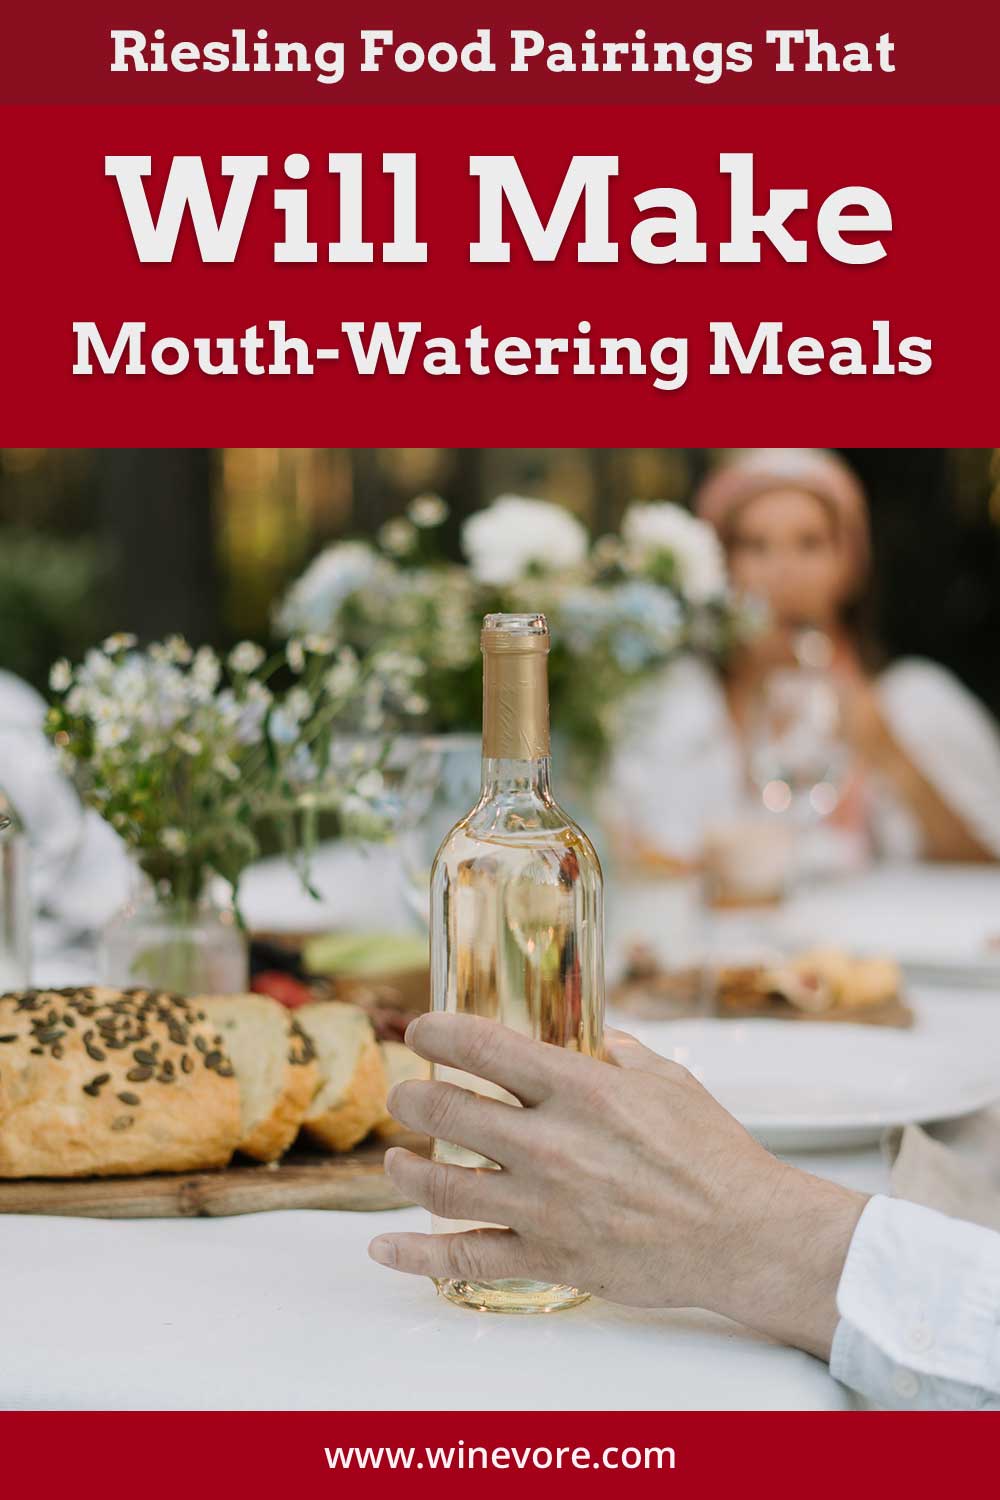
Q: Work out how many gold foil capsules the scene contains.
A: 1